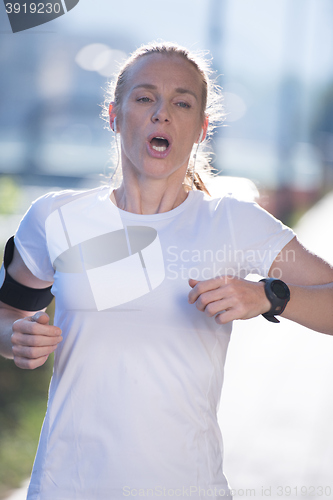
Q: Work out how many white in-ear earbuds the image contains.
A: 2